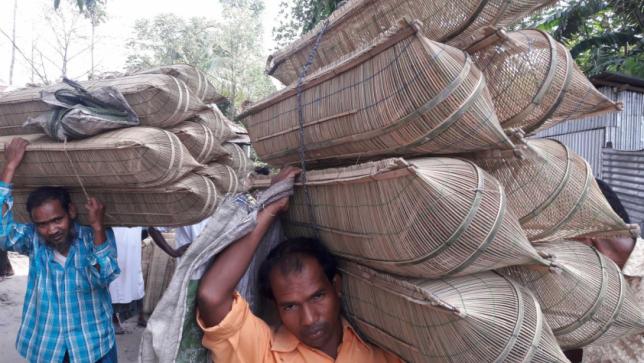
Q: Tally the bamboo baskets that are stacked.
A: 15